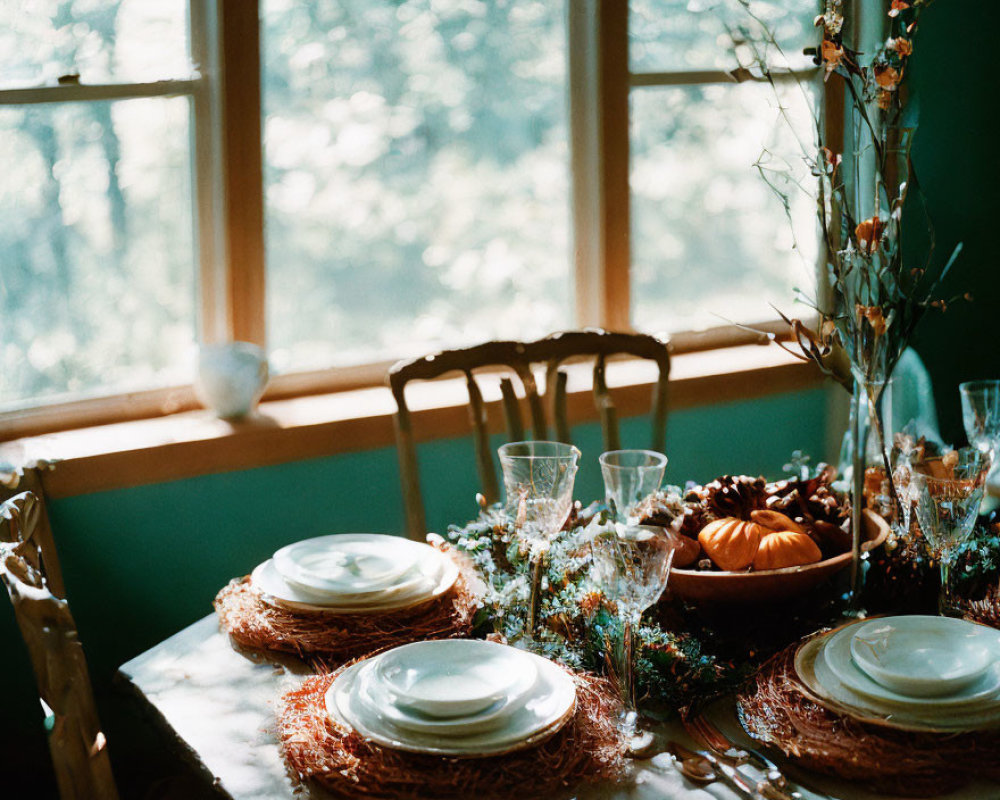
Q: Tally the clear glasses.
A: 5